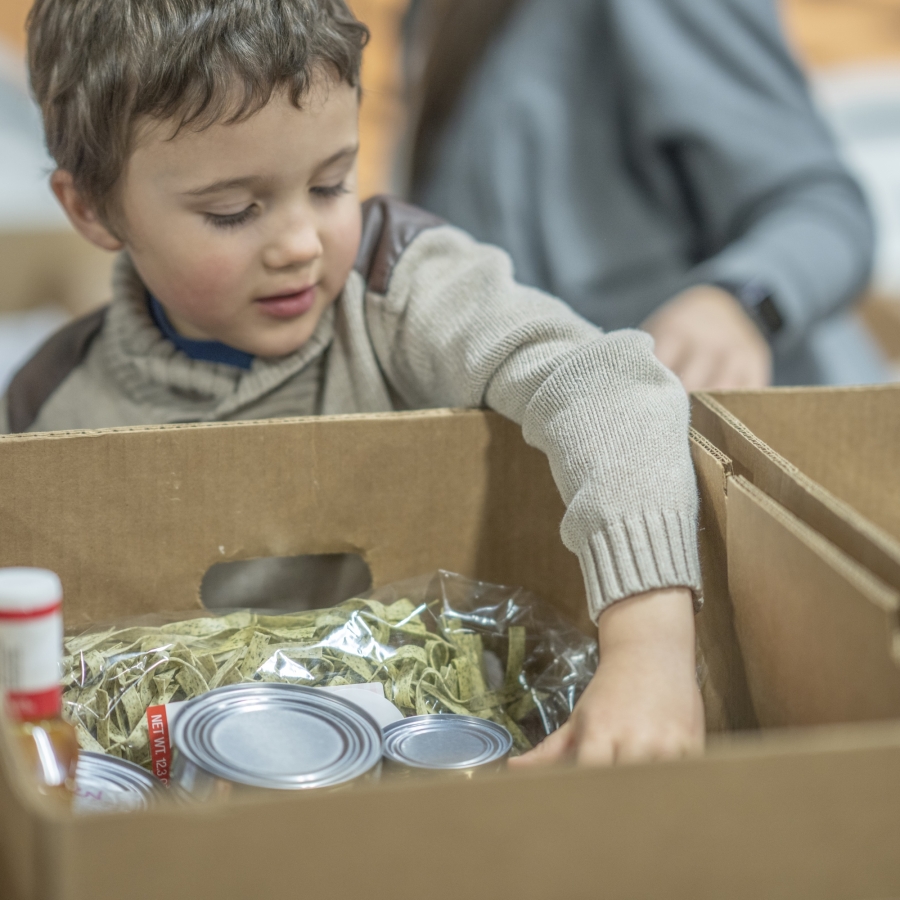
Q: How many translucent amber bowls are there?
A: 0